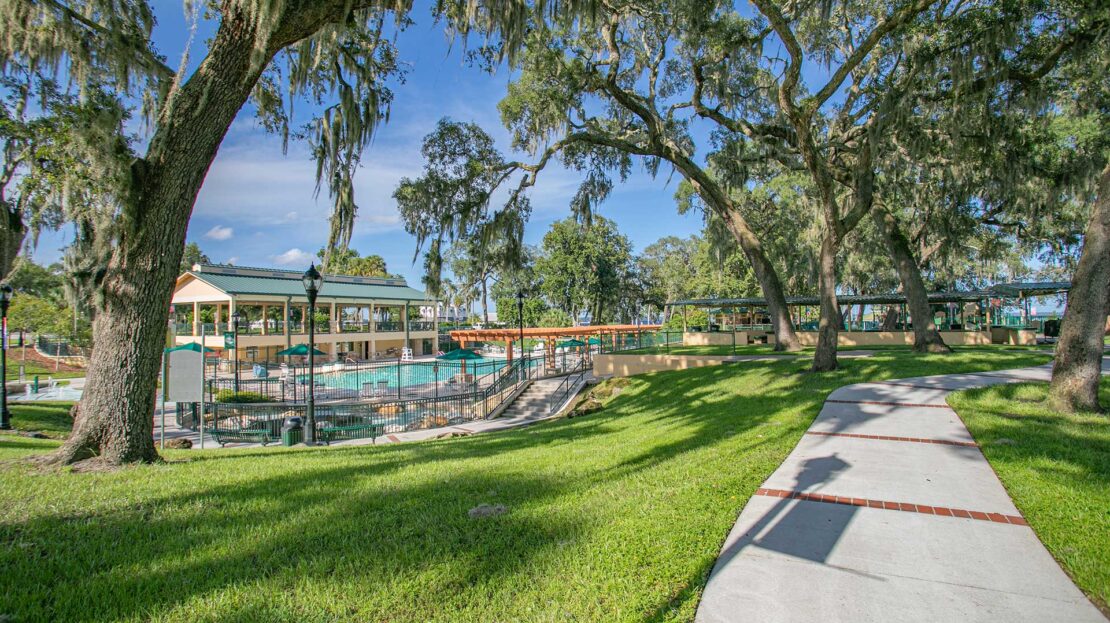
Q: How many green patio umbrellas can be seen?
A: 5